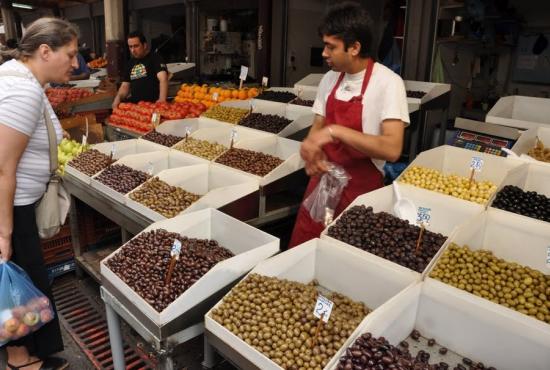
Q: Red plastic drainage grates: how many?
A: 1